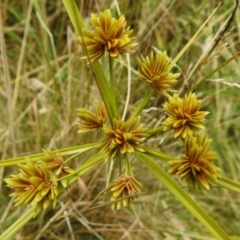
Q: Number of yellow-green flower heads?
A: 9